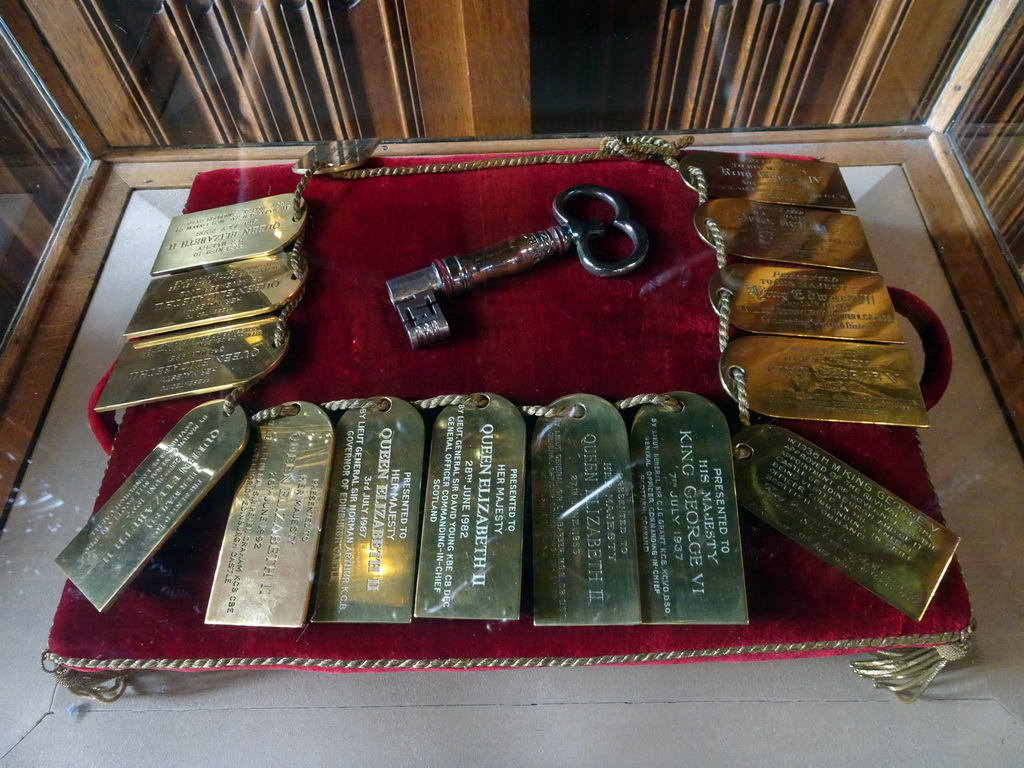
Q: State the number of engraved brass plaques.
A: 15